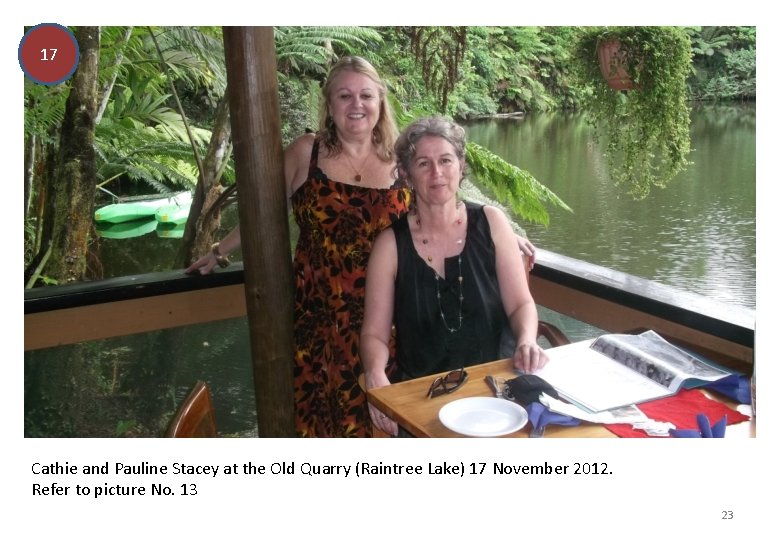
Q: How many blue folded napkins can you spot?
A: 3